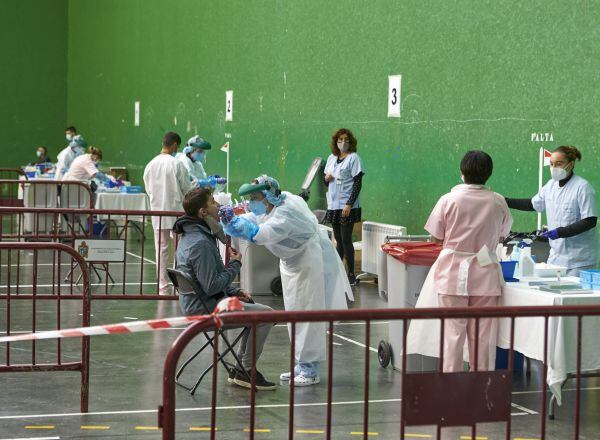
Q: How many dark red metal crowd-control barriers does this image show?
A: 5